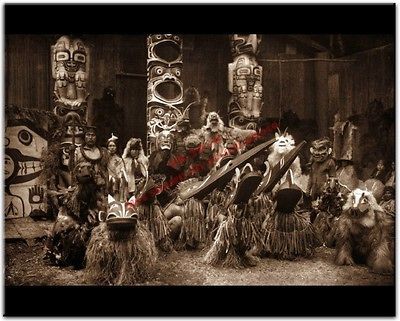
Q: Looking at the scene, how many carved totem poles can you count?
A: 3